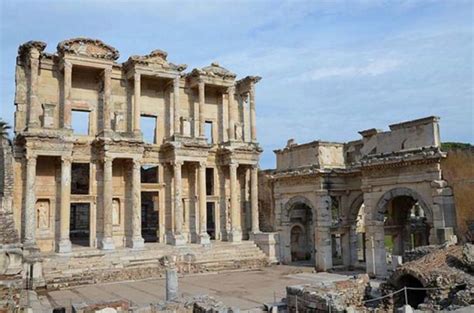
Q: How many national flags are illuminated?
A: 0